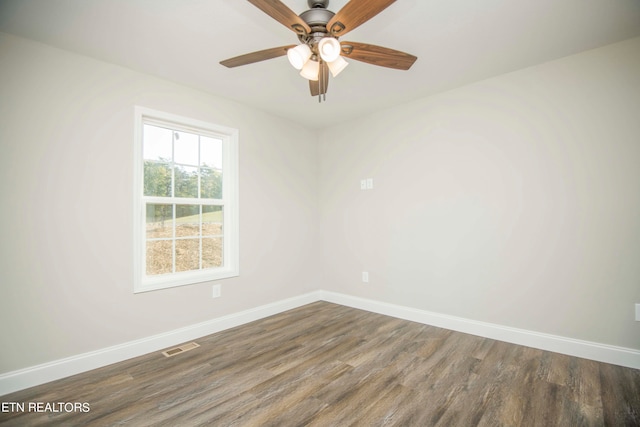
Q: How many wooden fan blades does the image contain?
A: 5